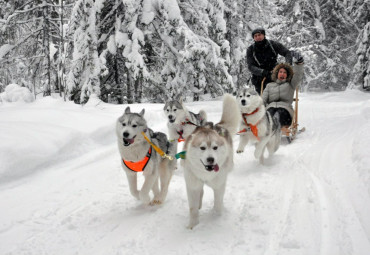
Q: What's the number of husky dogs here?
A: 4